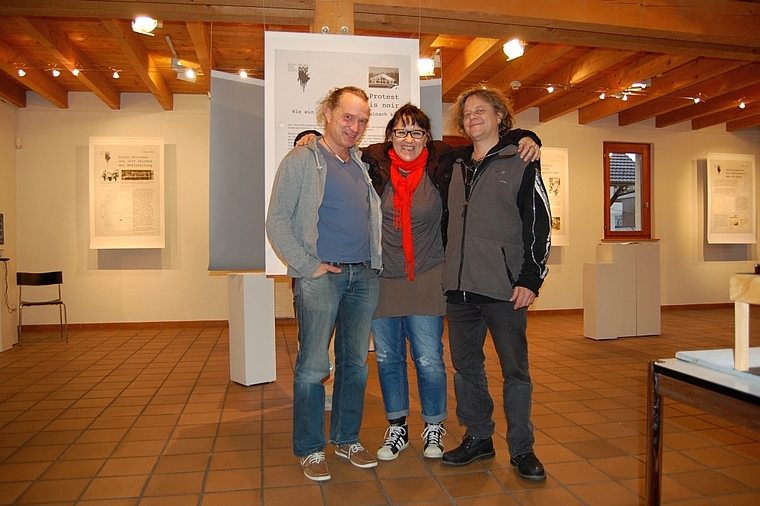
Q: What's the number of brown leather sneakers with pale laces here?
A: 2